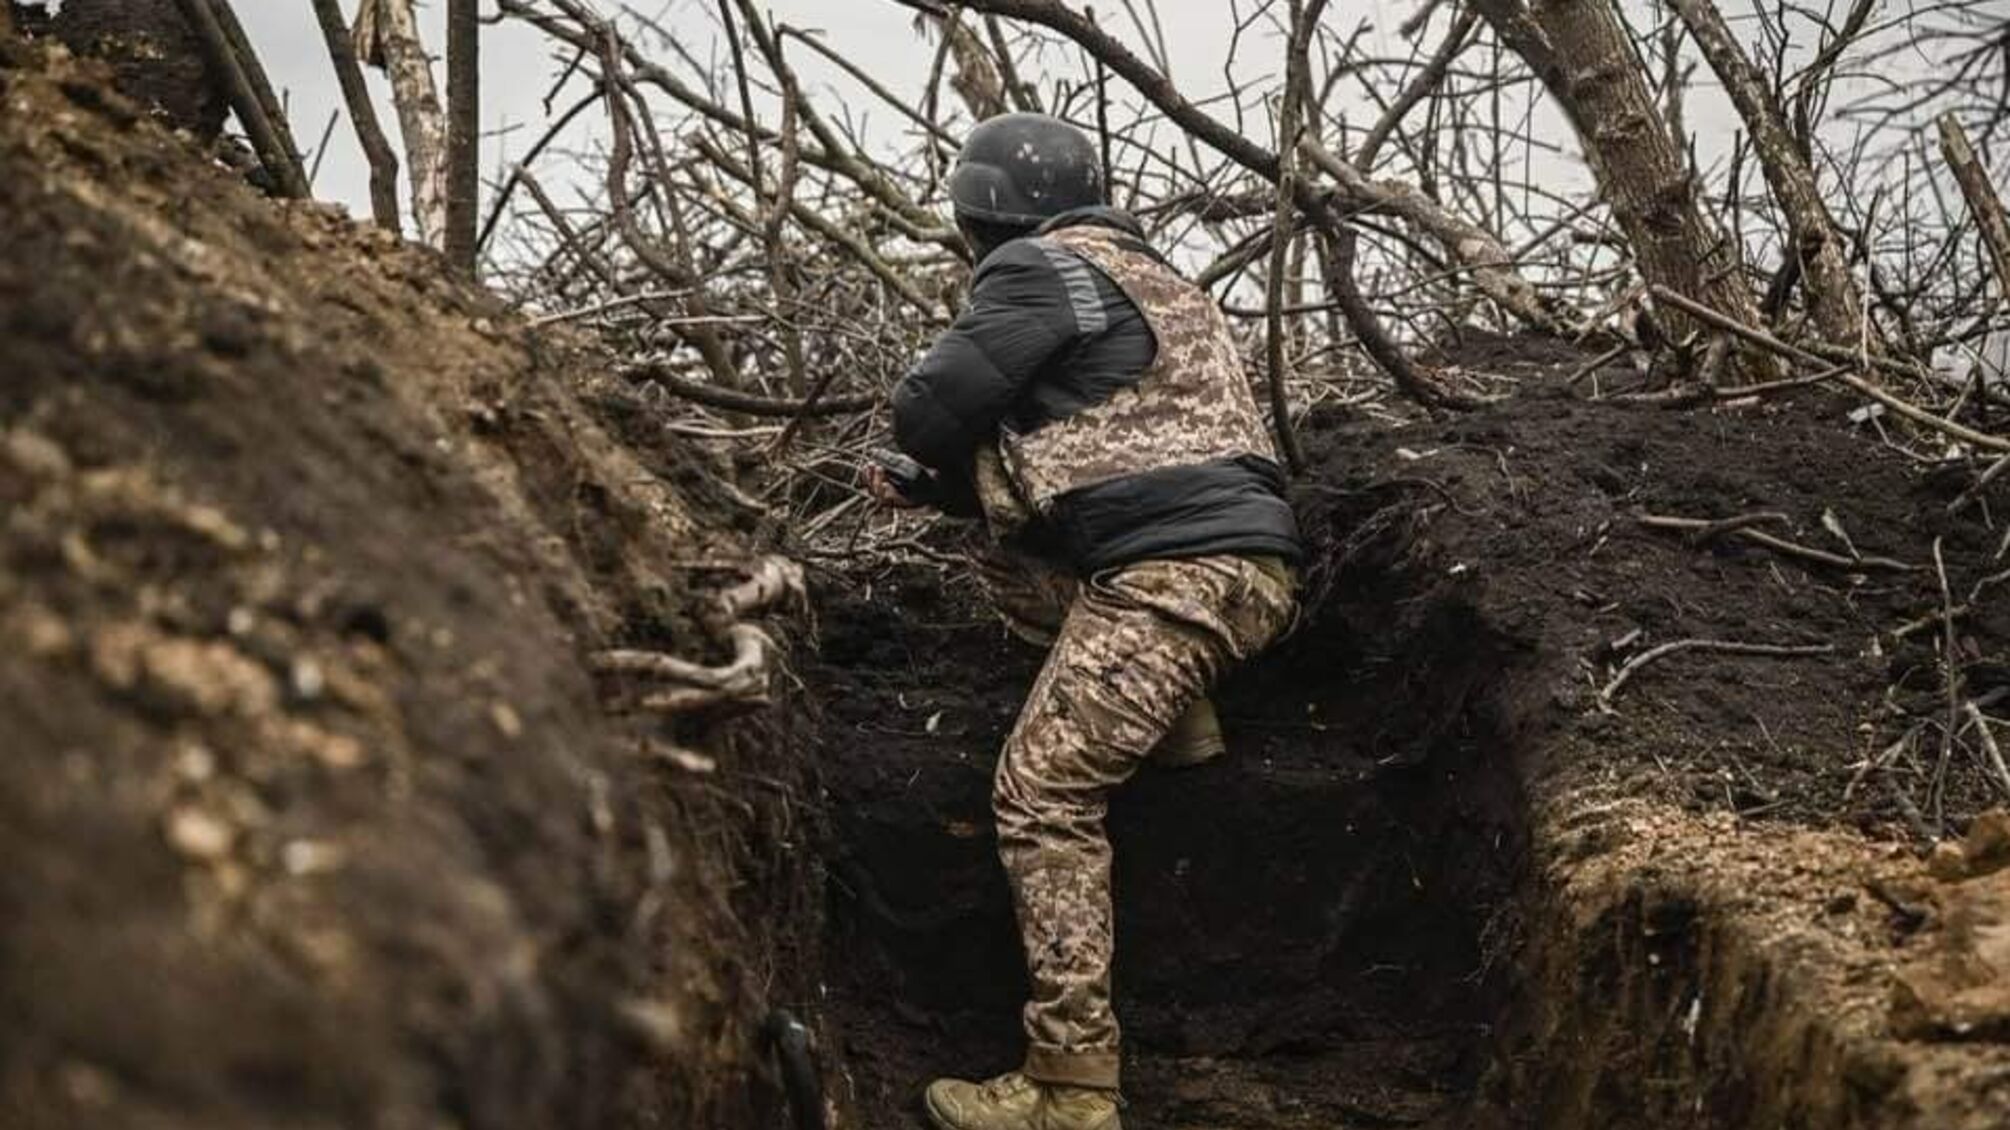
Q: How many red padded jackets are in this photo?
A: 0